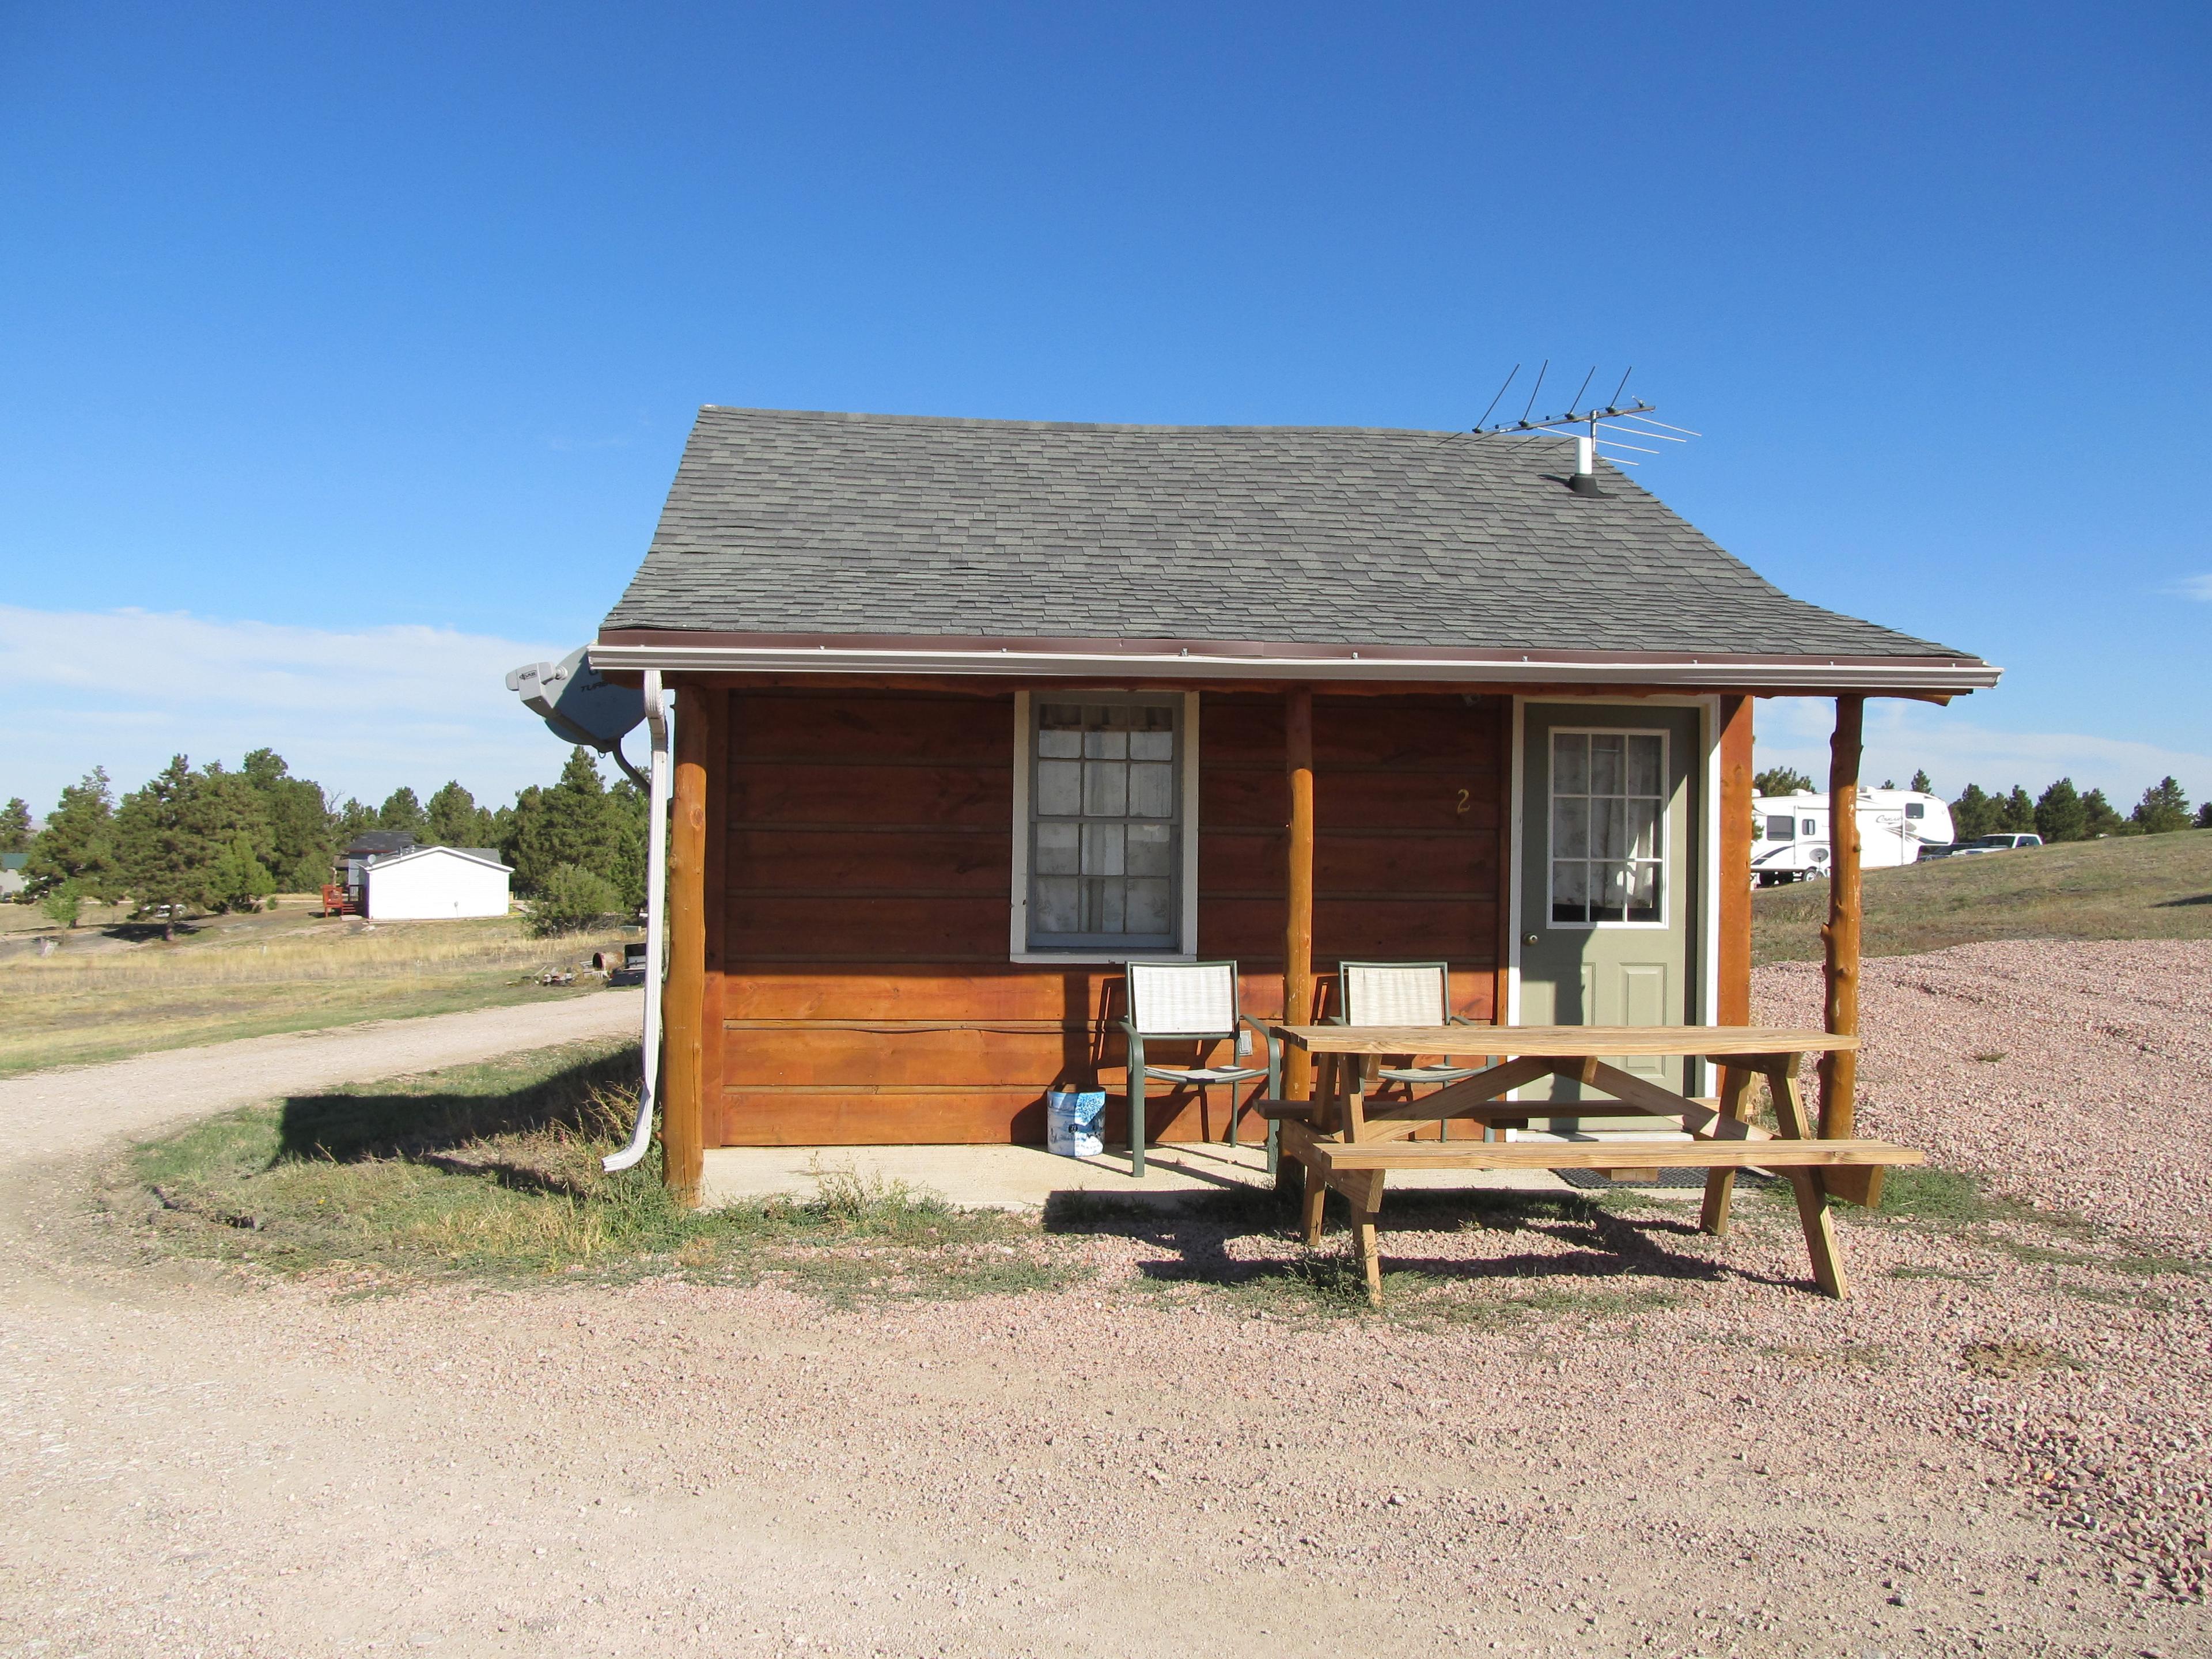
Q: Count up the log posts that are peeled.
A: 3